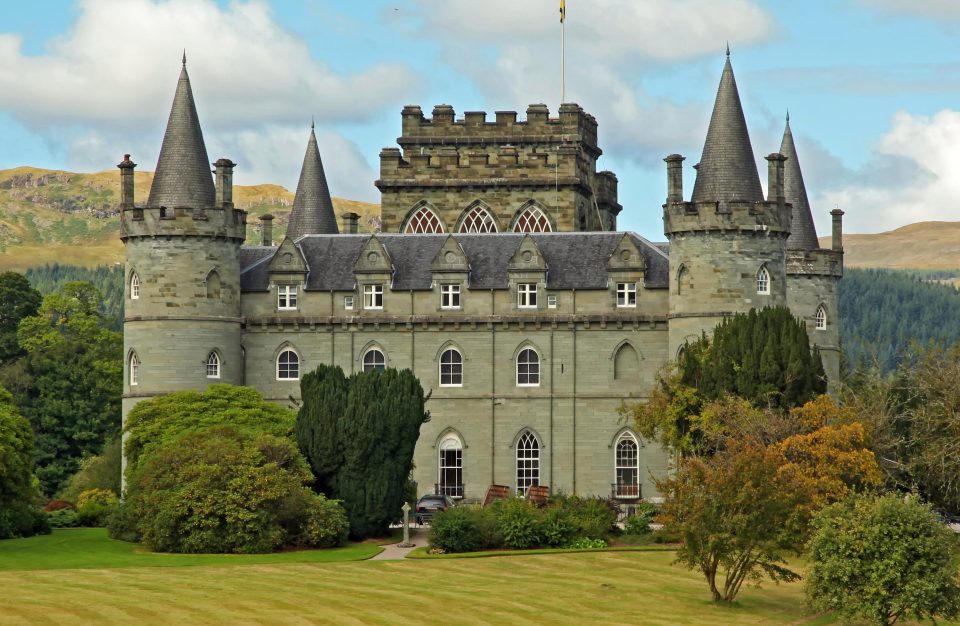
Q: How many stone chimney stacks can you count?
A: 7